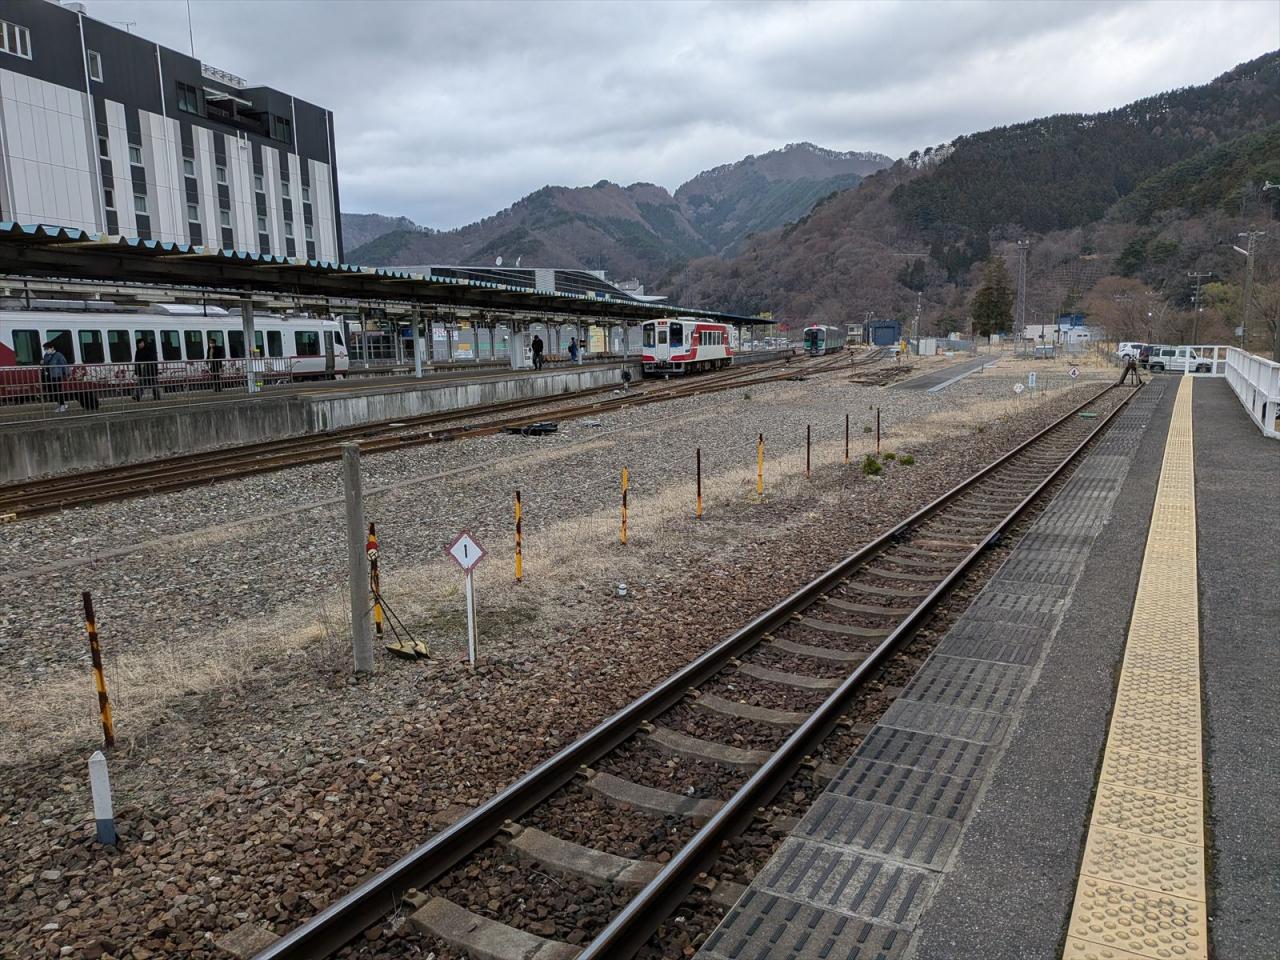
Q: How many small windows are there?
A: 15